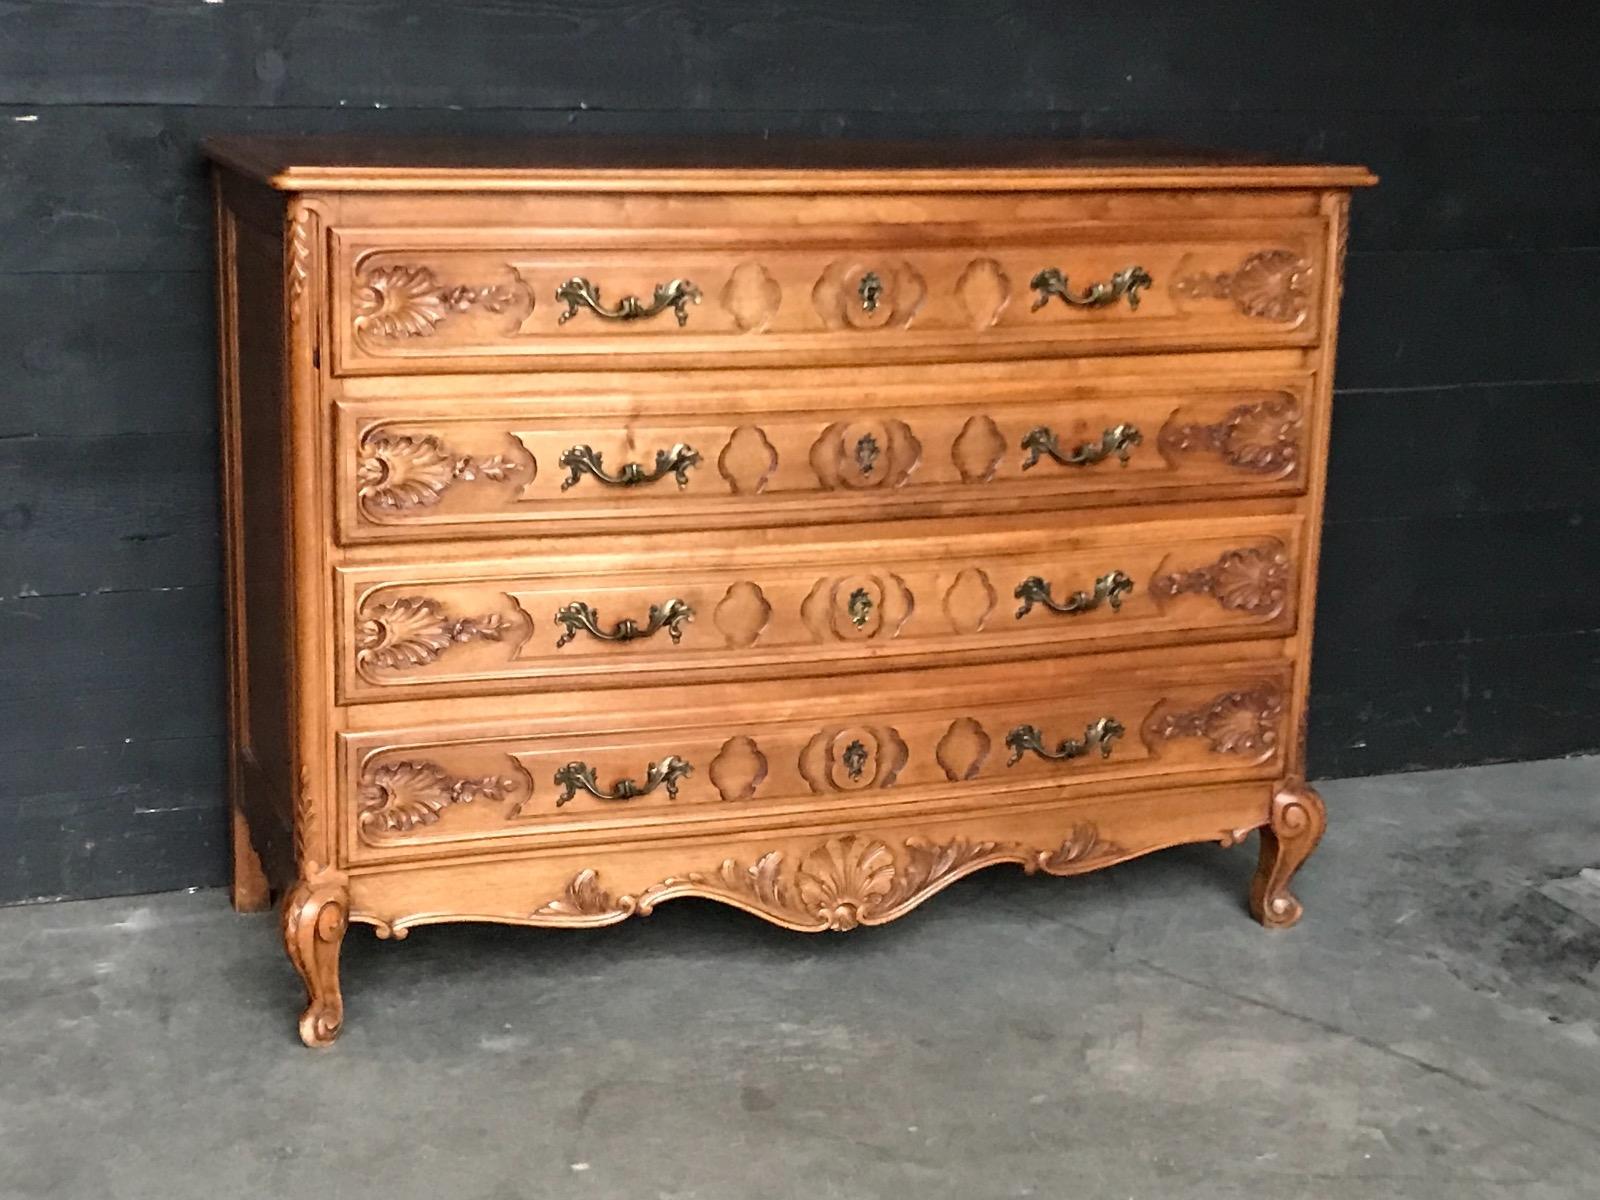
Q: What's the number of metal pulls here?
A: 8